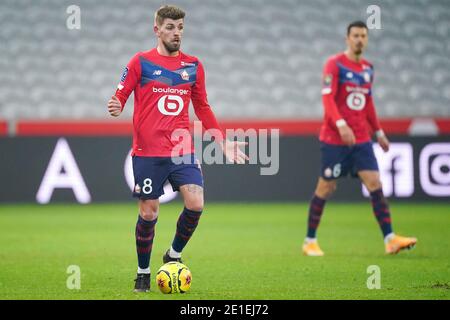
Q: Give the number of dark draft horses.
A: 0